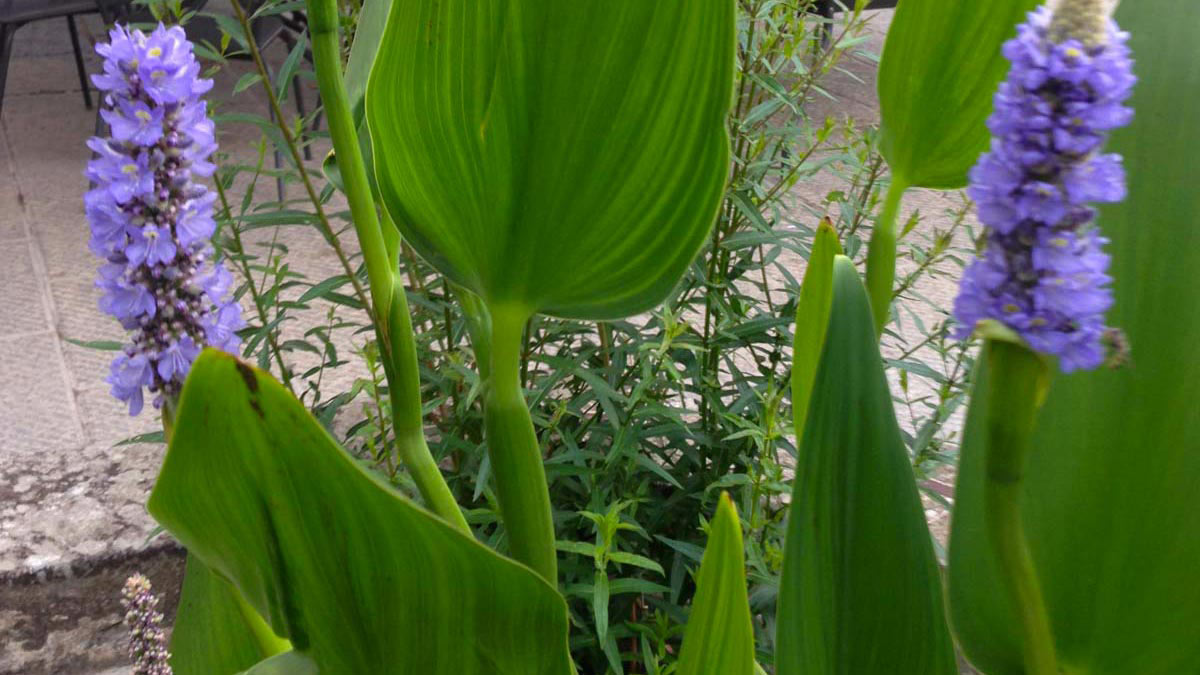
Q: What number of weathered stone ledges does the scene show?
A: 1